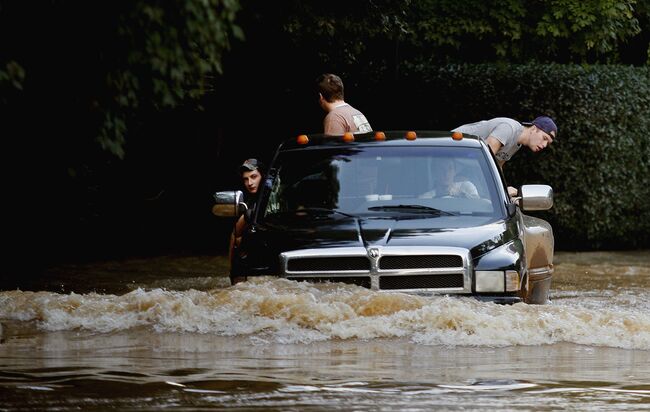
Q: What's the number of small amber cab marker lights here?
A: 5